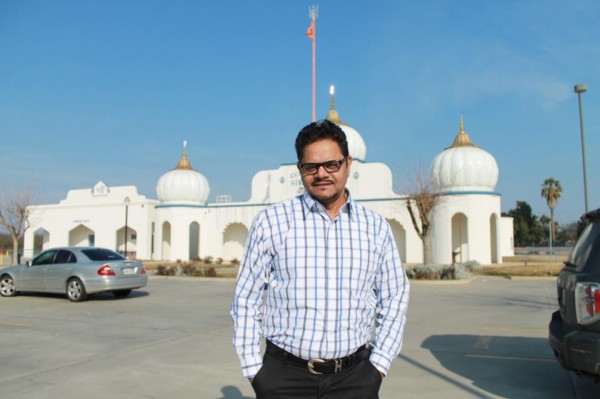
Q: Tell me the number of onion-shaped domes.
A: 3